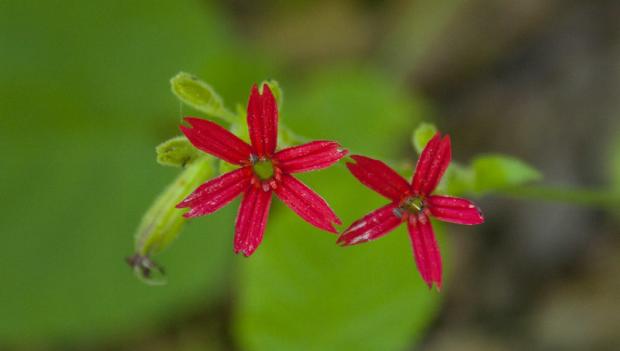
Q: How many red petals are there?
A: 11